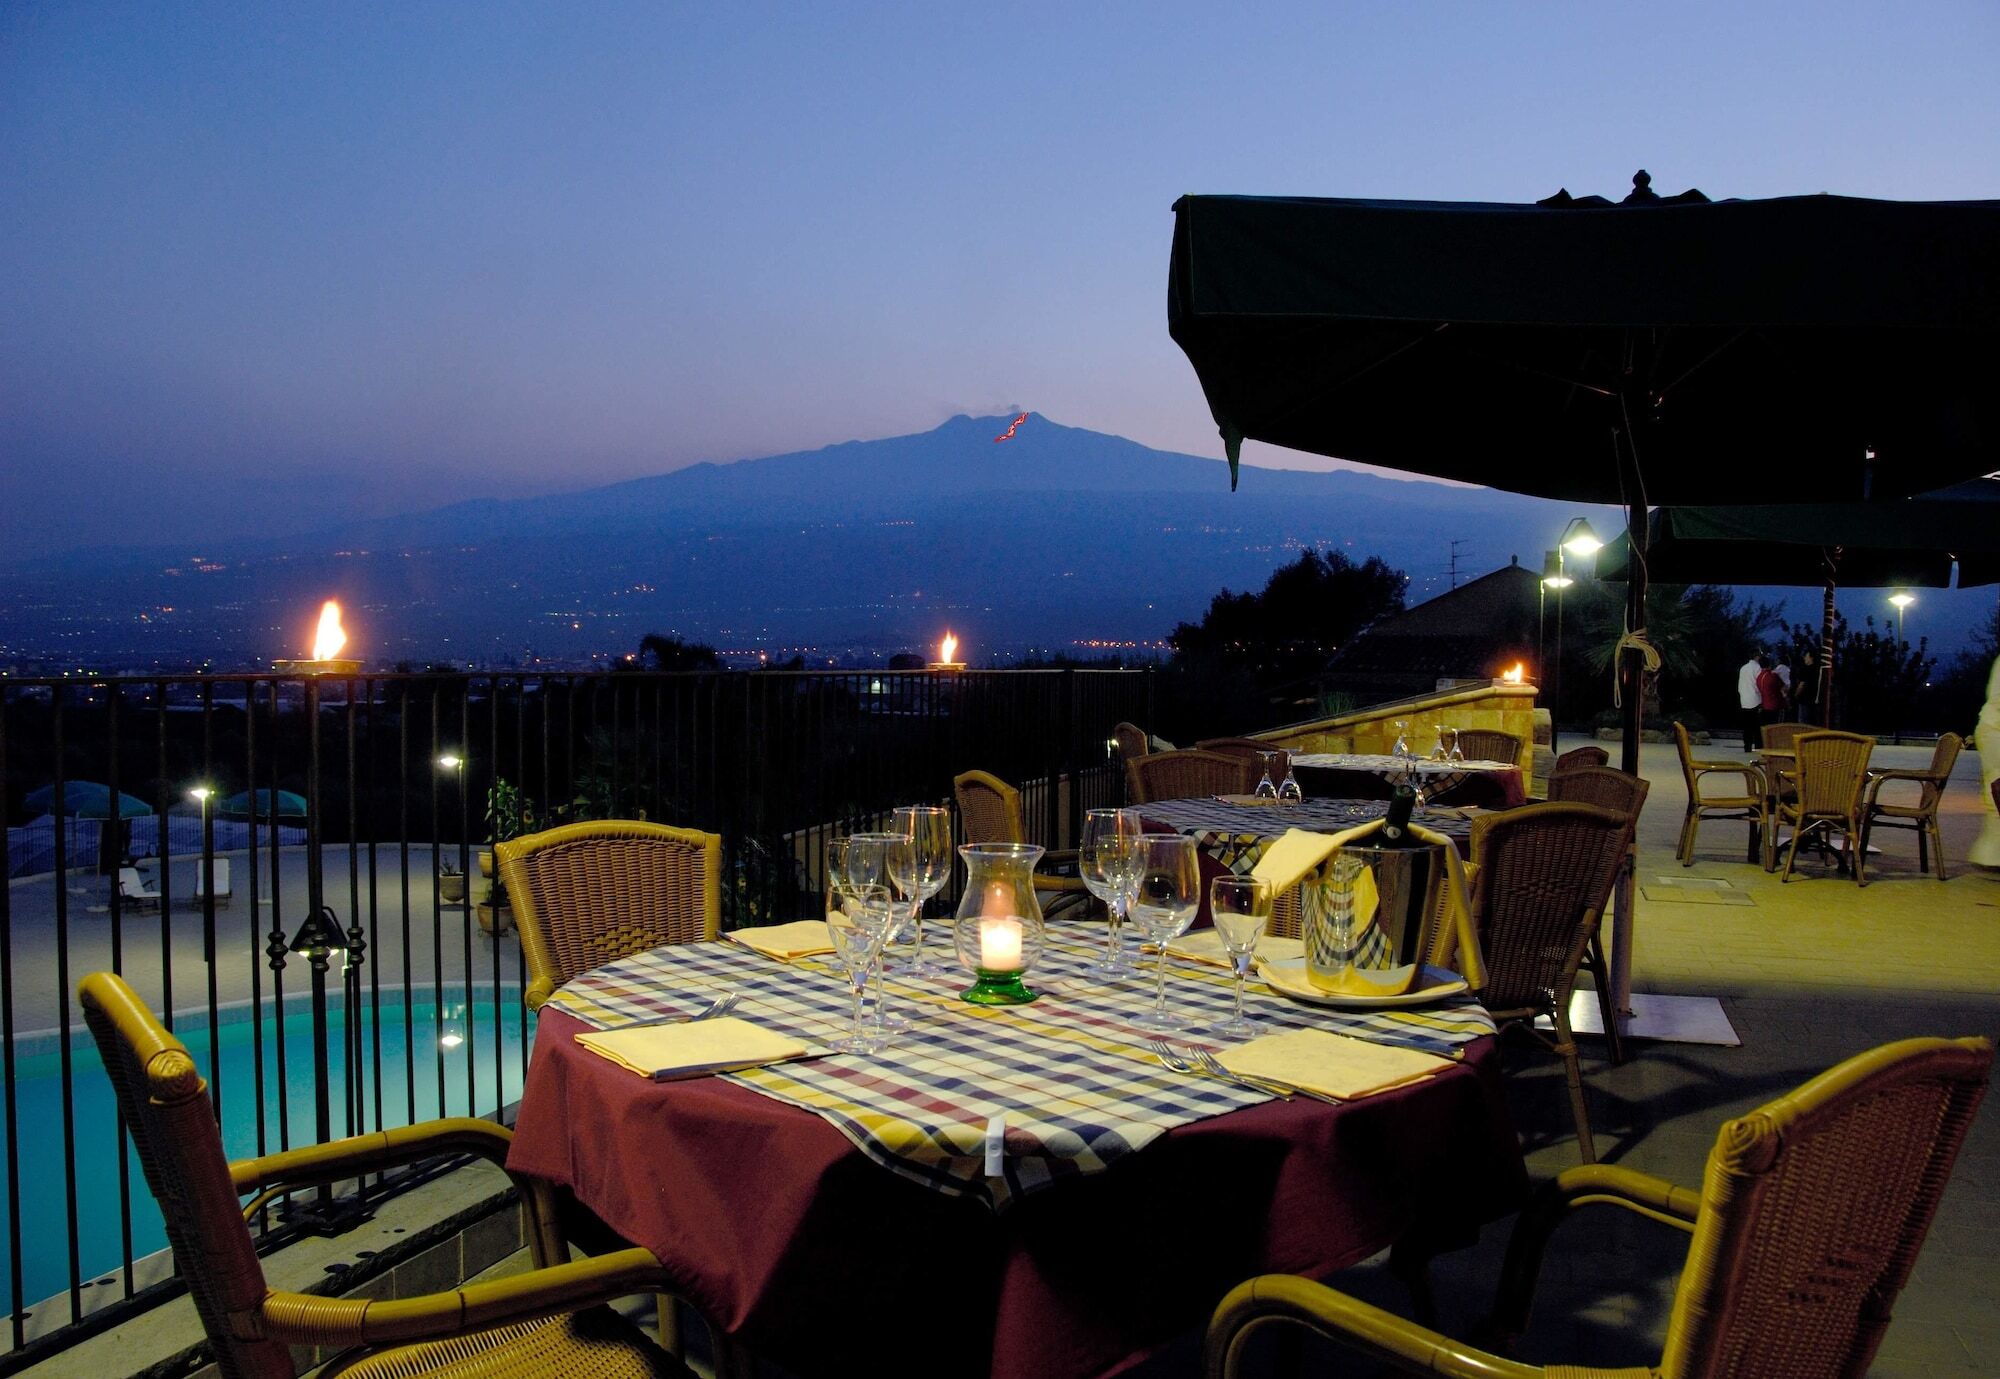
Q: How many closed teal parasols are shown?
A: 0